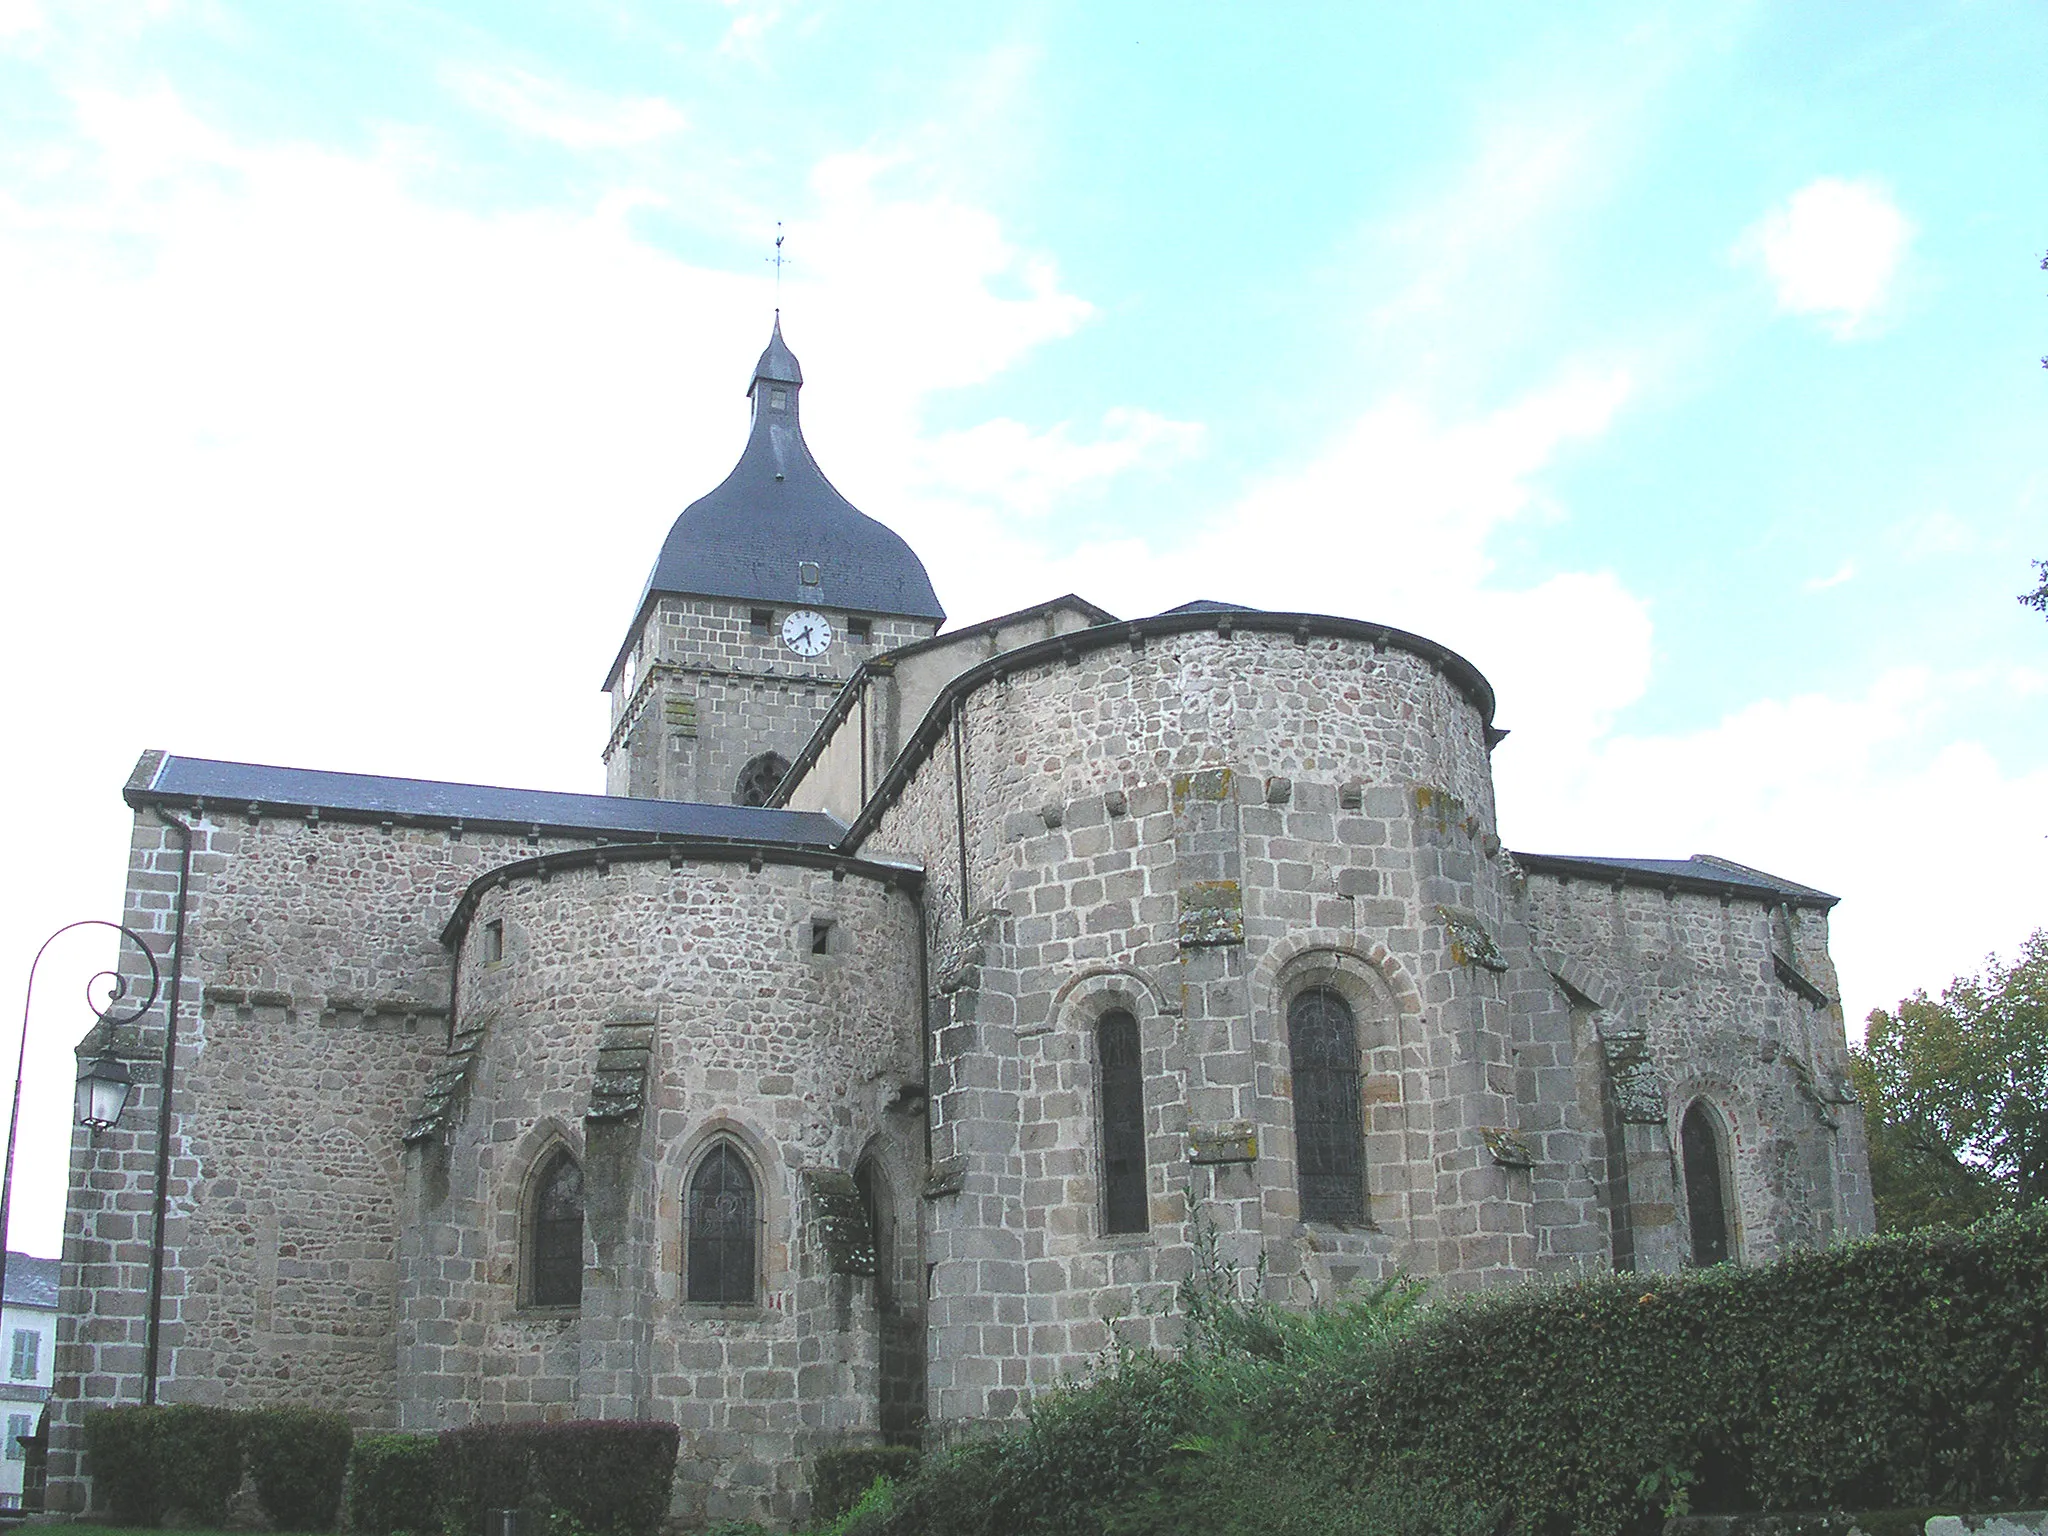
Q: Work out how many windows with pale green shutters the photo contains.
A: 2